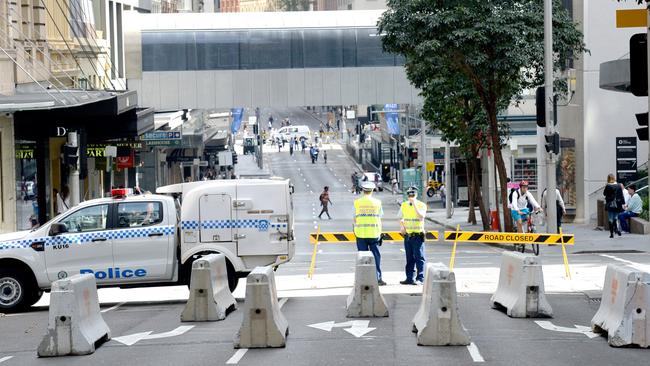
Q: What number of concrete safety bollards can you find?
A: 7